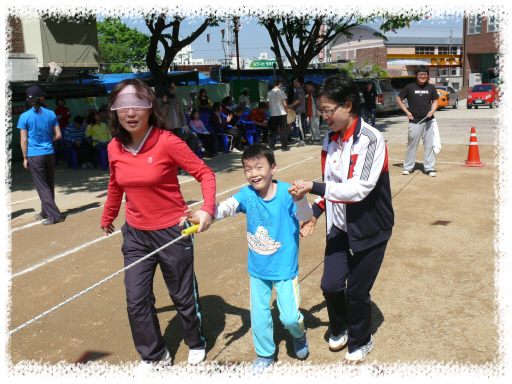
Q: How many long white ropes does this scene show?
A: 1